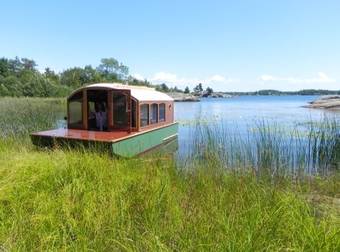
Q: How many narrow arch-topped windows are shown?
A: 3